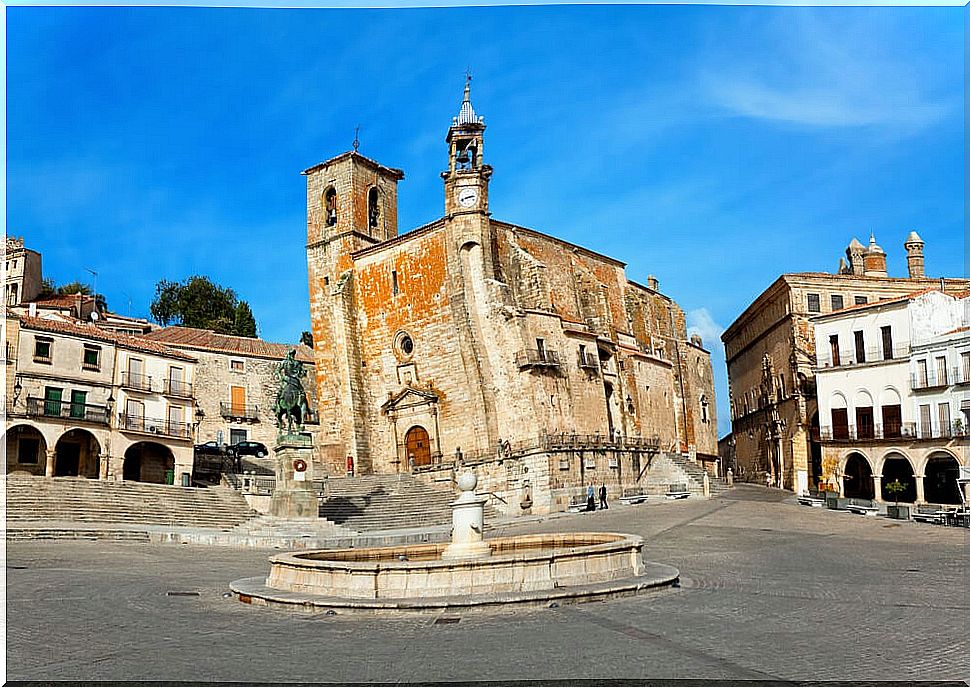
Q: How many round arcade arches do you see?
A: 6